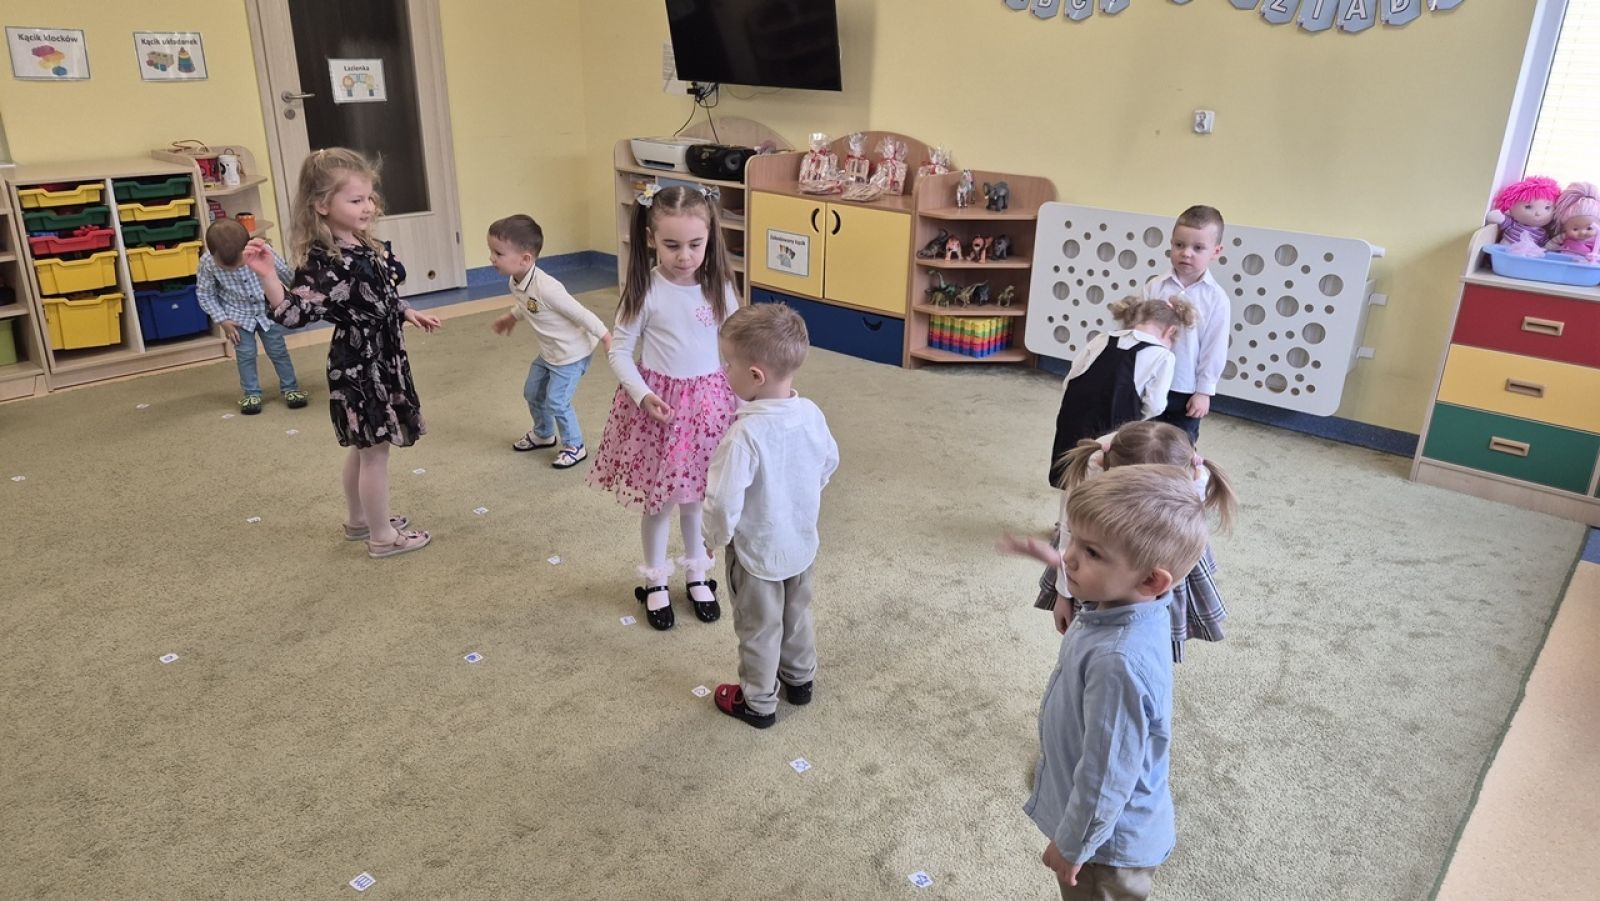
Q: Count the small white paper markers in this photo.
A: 15